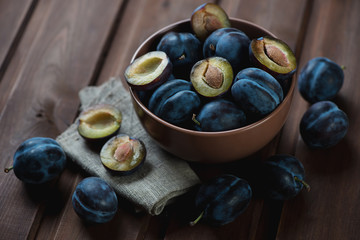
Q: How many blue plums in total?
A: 11